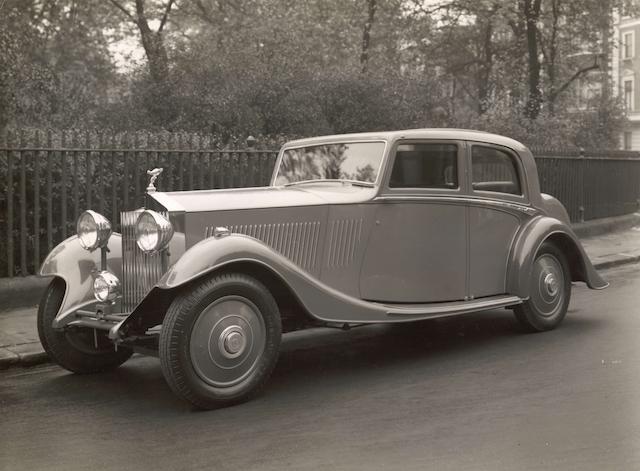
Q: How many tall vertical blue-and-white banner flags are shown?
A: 0